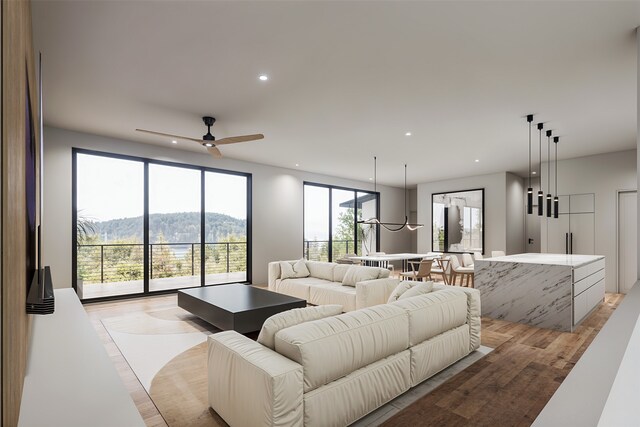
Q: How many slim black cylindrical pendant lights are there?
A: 4